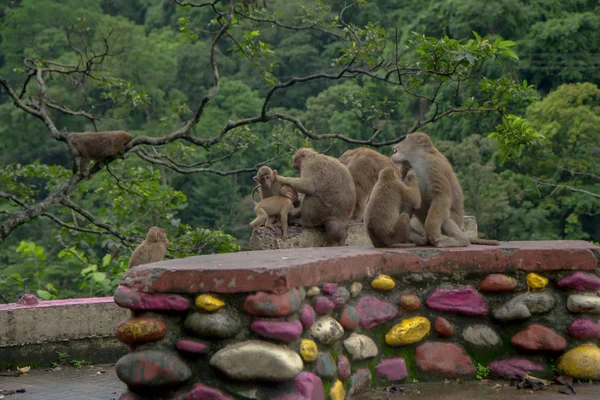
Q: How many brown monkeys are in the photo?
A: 8